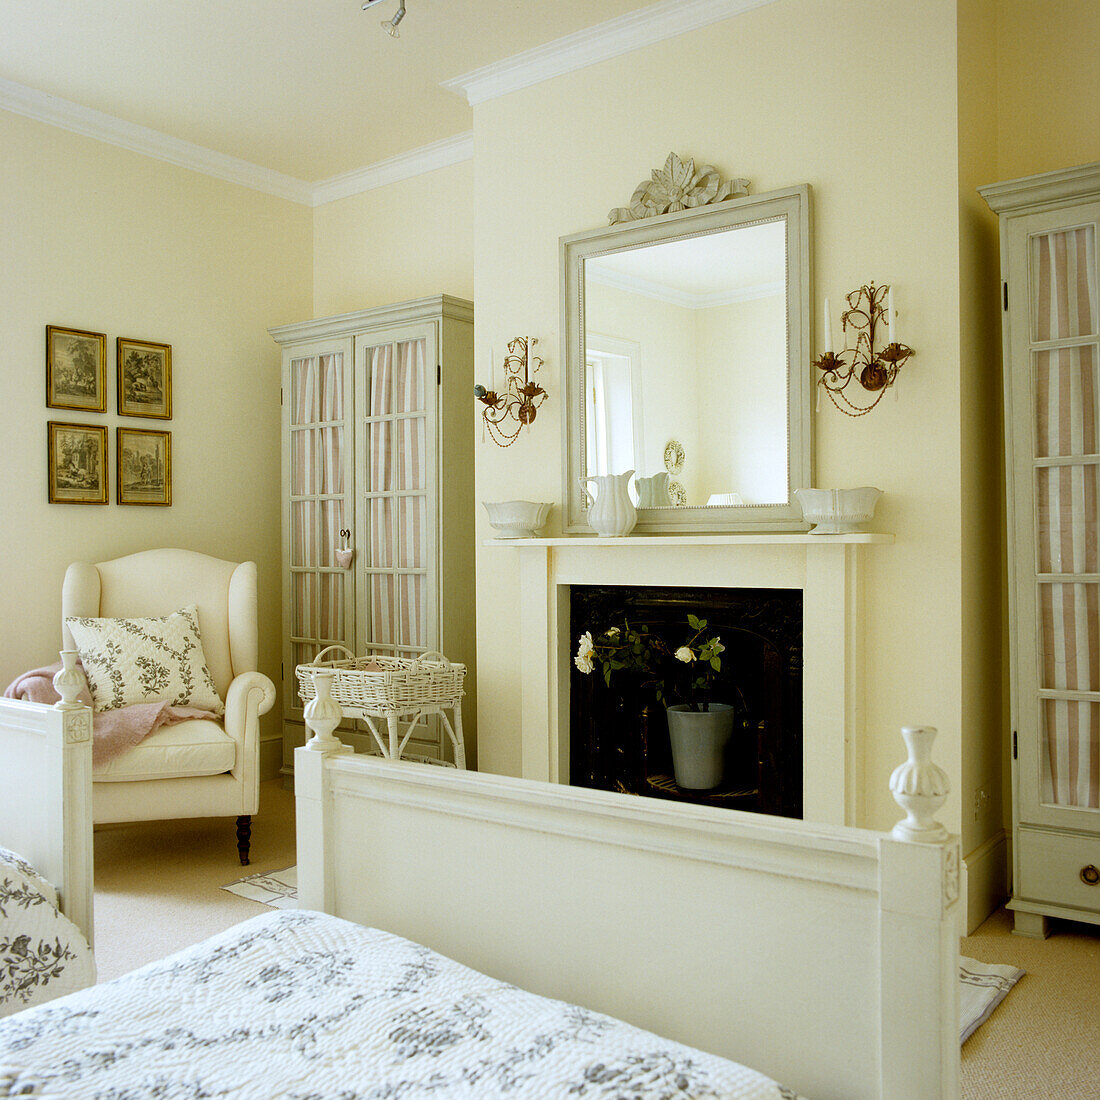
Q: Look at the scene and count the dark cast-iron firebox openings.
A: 1